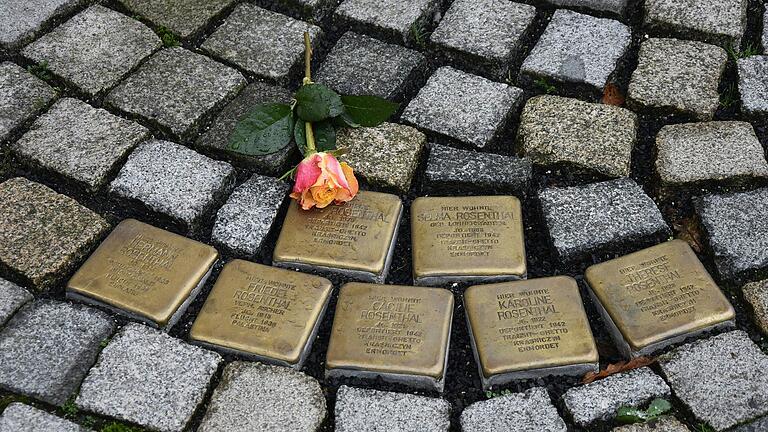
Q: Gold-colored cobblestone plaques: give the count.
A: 7